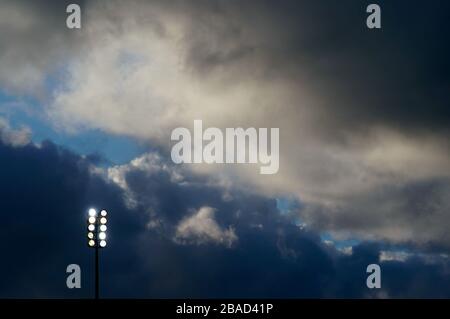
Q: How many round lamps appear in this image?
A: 10